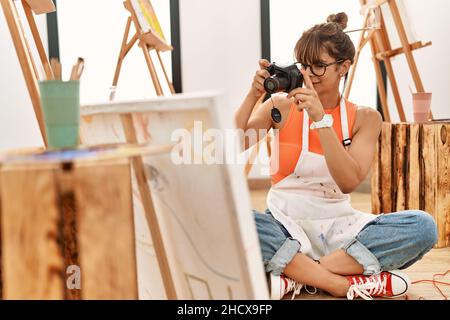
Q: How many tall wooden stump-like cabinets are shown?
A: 2